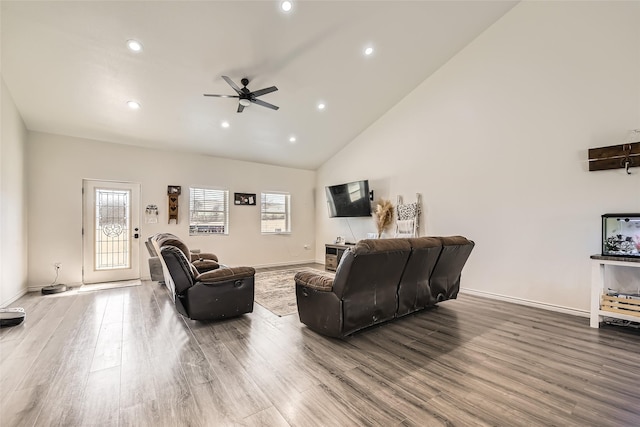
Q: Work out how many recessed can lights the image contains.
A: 7